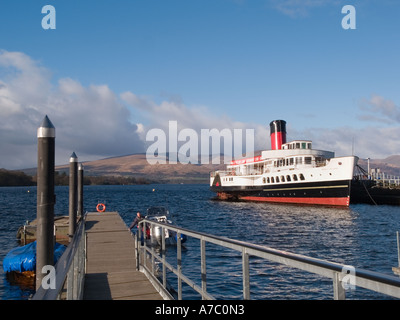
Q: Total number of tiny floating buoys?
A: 2